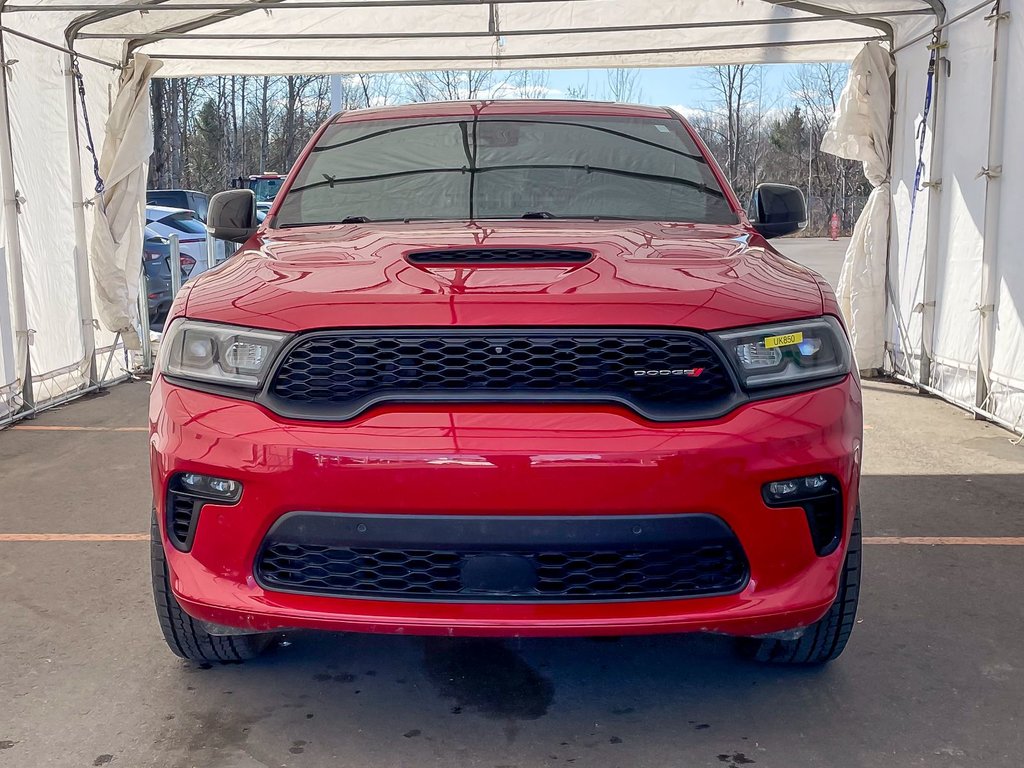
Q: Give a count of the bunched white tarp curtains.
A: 2